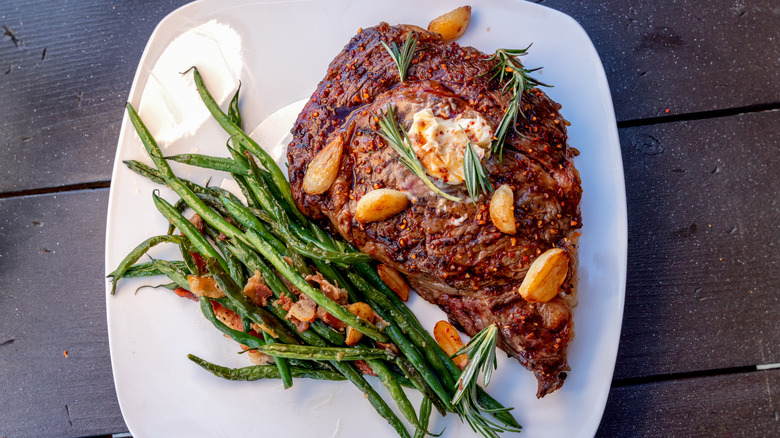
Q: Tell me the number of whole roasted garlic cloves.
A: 8